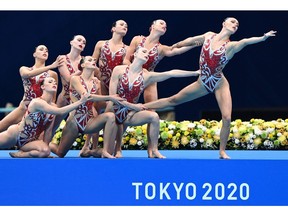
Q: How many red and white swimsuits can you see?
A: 8